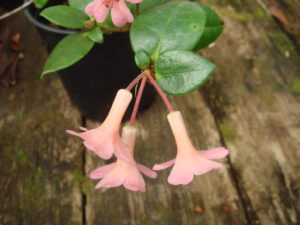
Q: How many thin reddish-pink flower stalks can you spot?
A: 3